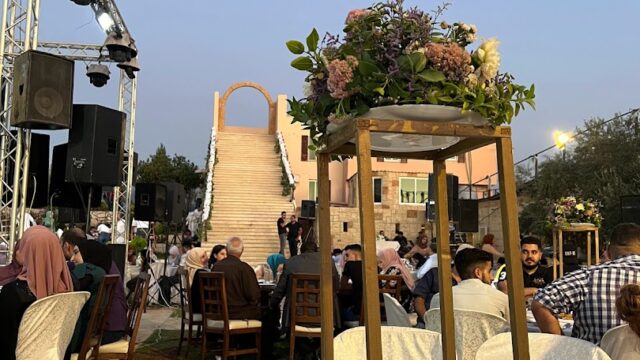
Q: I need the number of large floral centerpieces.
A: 2